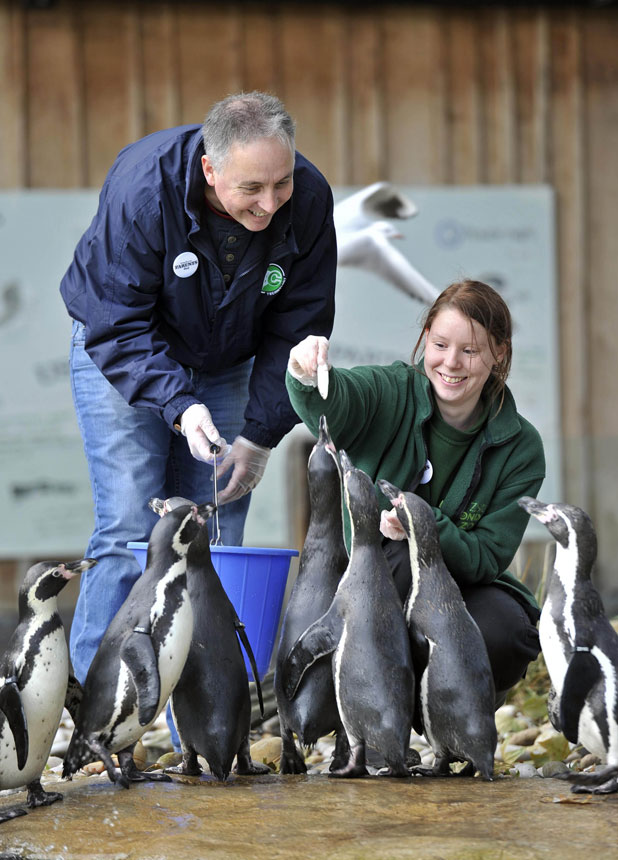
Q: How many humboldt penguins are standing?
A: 7